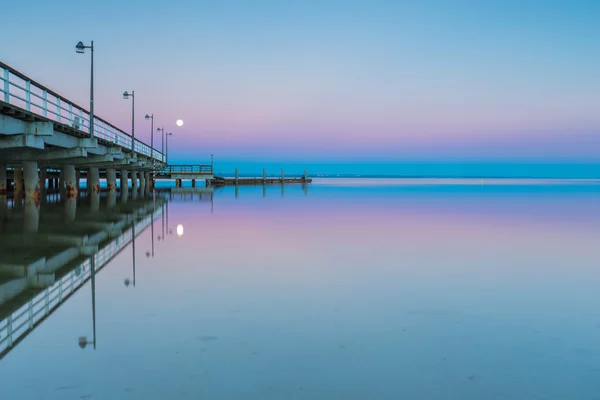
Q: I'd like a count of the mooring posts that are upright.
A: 4